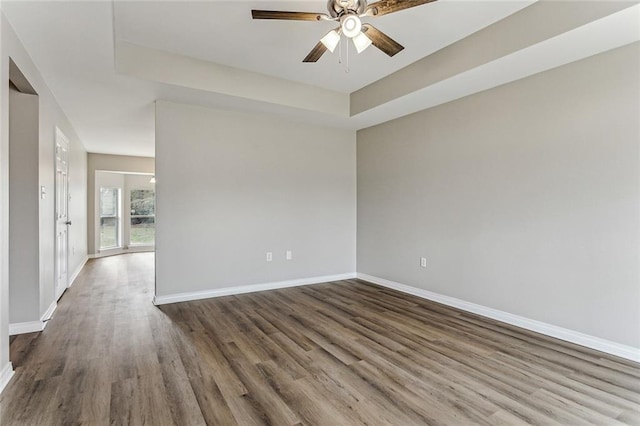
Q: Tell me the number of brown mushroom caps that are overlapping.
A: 0